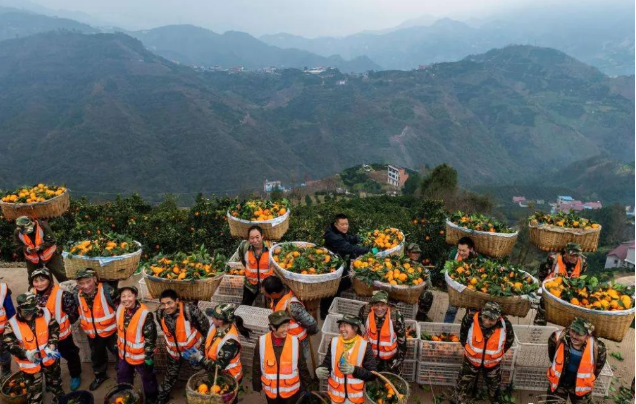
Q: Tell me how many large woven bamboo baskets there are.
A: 11